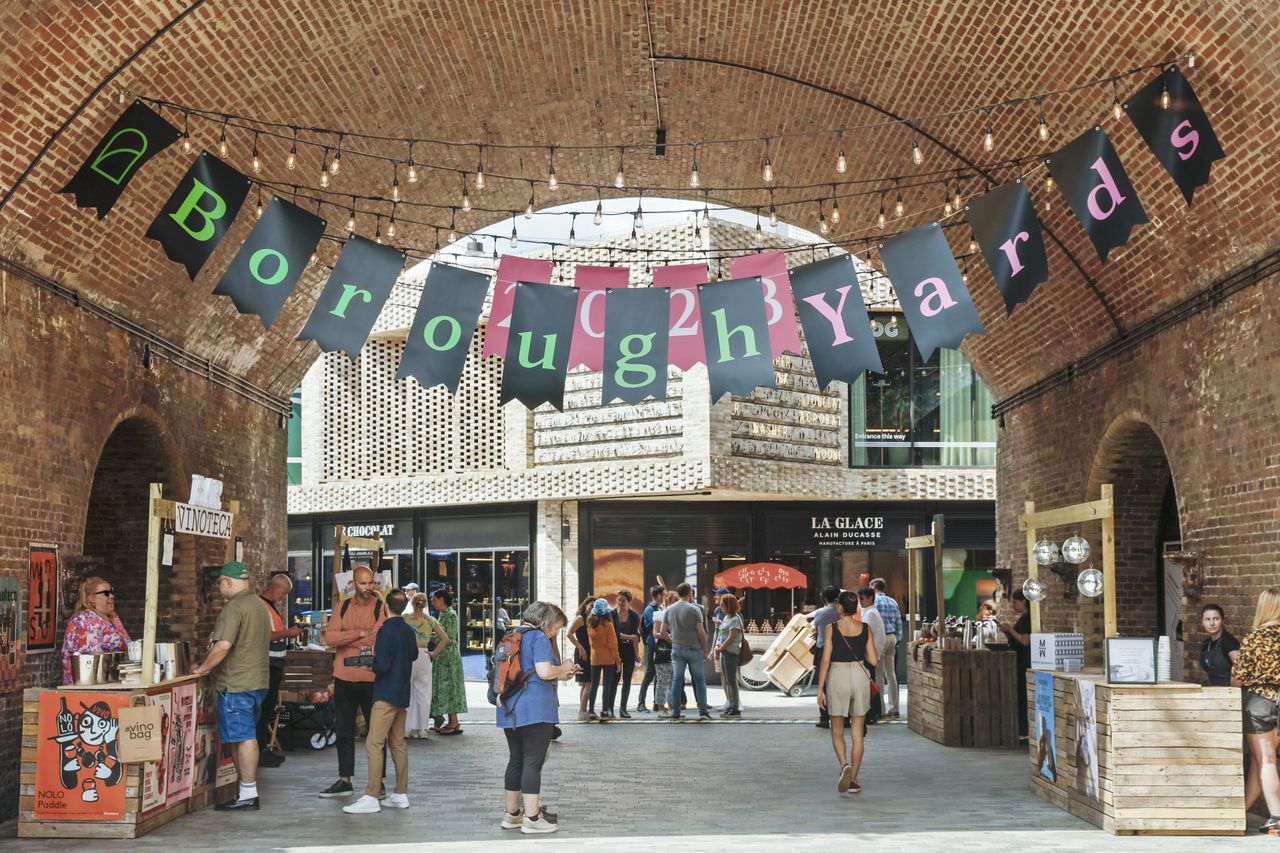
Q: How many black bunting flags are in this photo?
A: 13